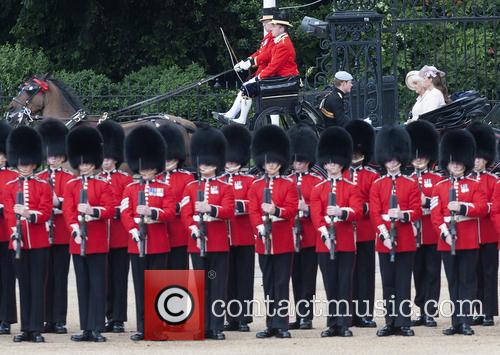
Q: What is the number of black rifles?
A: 11